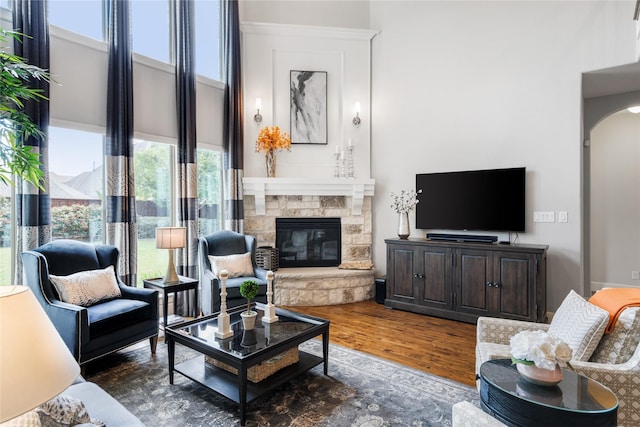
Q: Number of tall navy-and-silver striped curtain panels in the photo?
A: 4